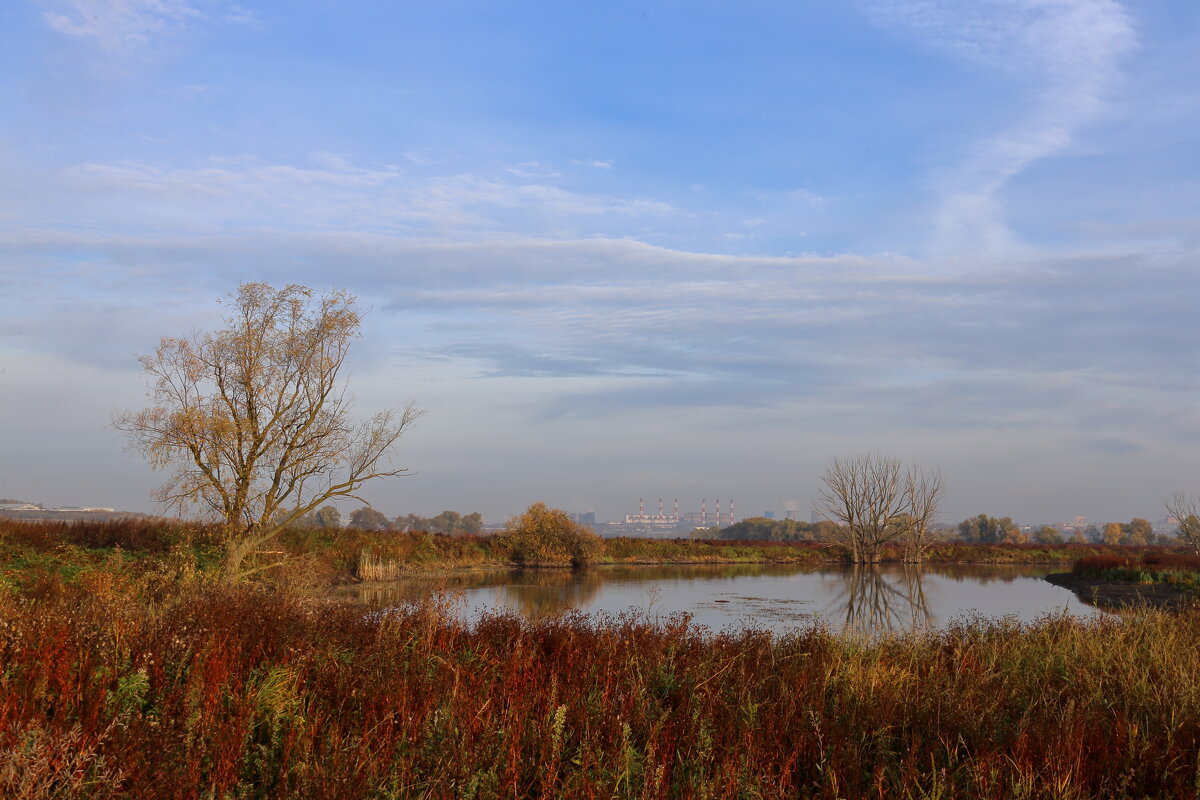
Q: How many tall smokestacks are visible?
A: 6